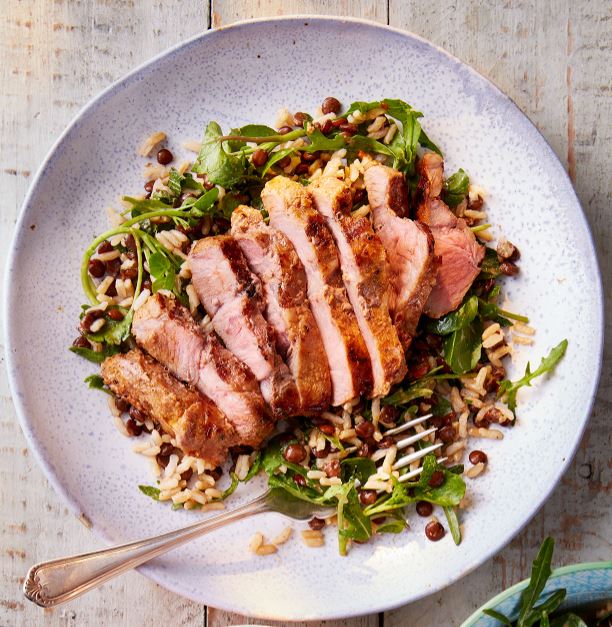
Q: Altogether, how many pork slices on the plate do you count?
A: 8